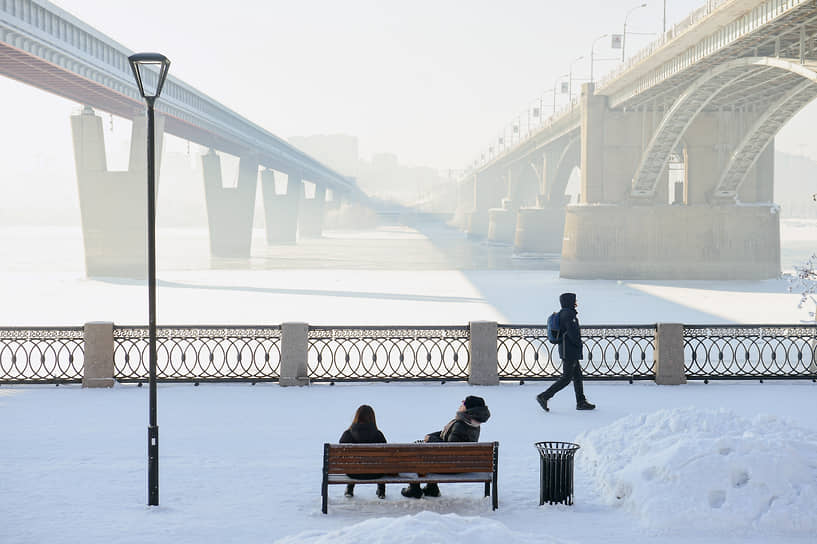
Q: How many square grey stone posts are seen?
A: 4